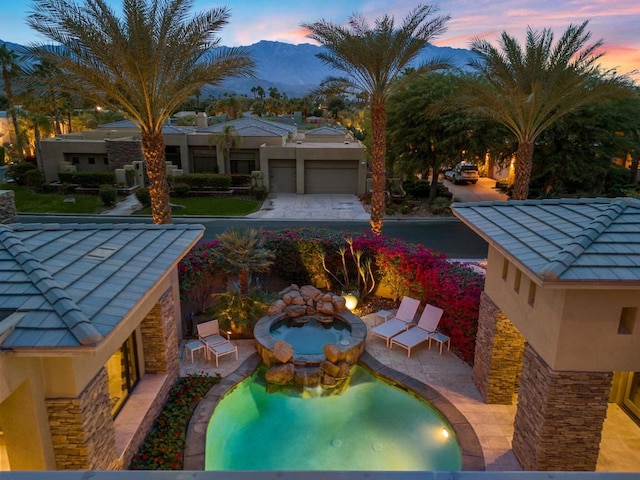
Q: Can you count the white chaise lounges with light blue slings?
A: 2